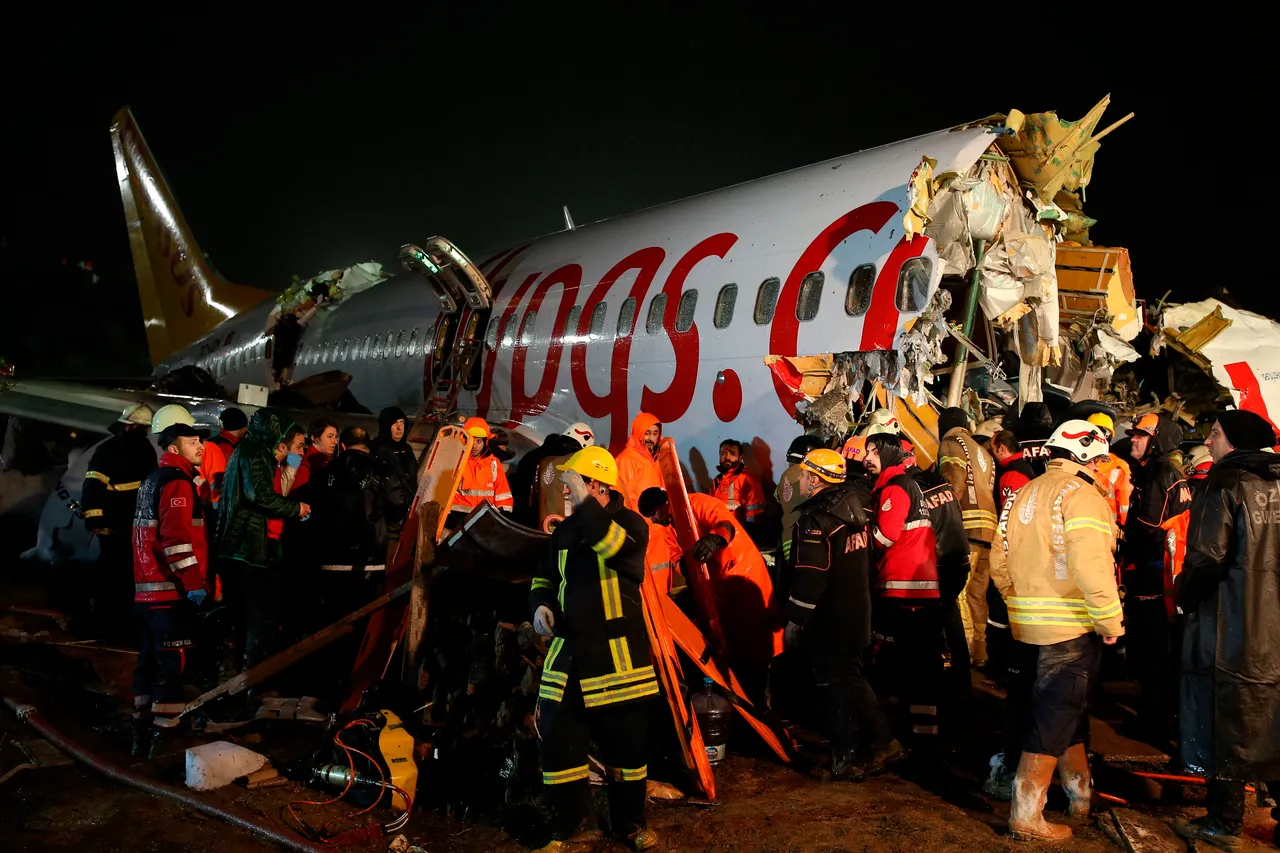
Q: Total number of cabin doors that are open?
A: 2